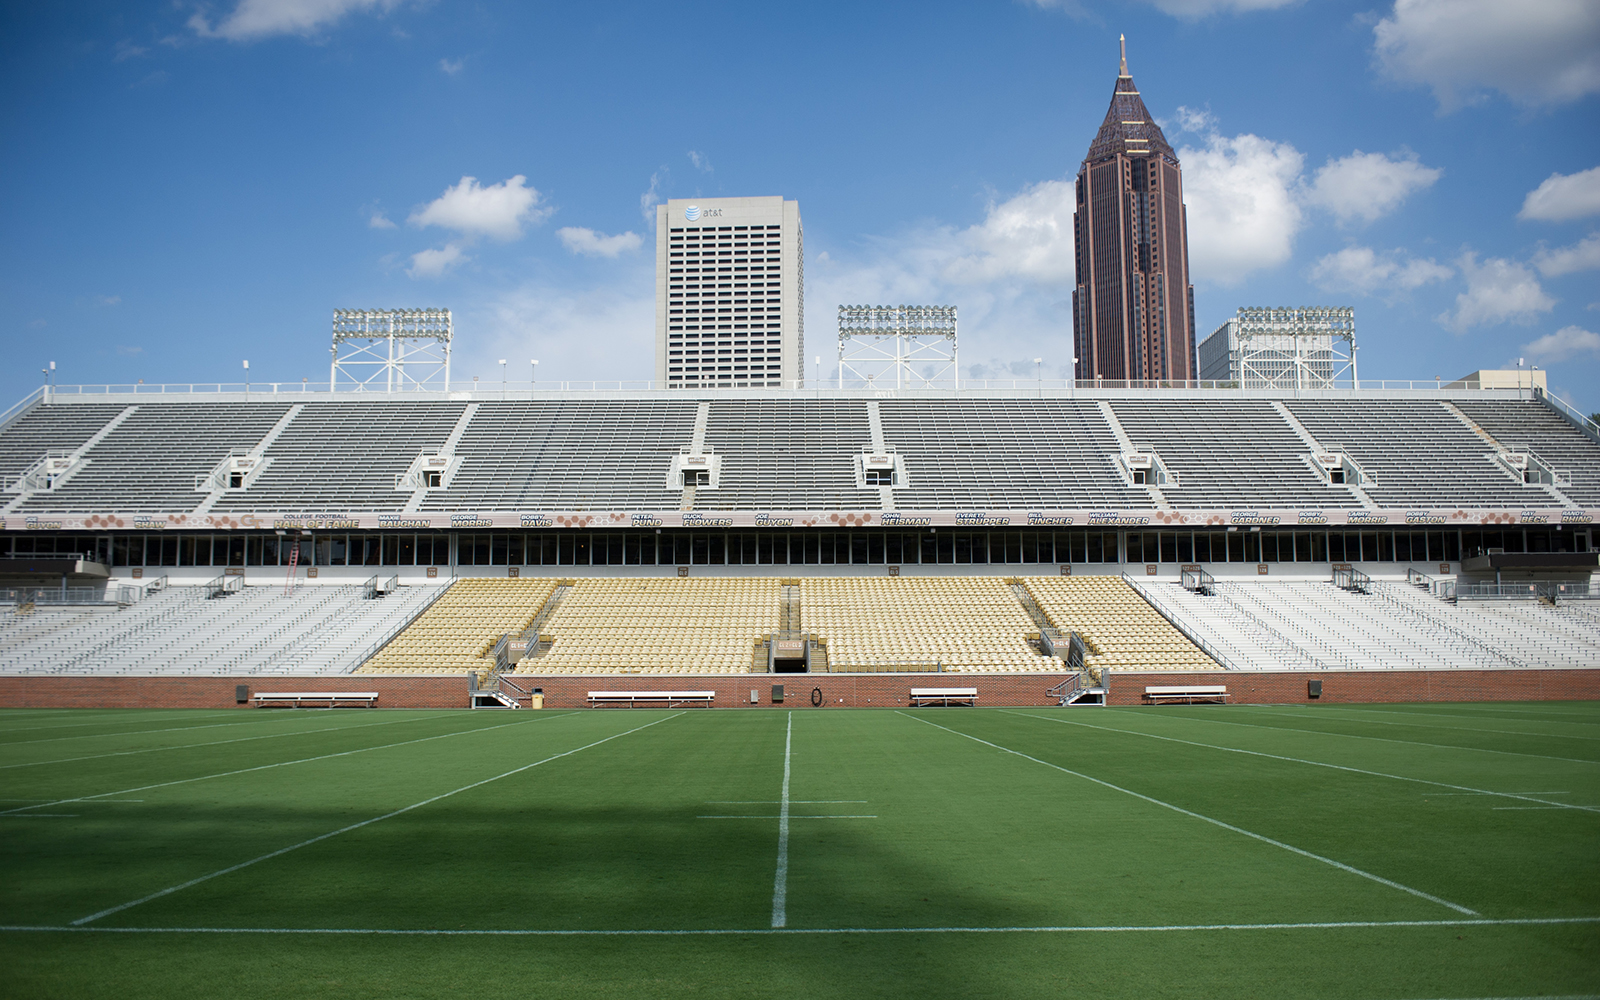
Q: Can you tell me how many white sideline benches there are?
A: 4